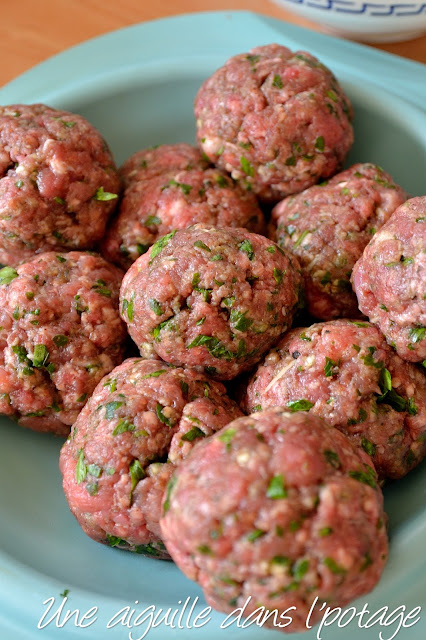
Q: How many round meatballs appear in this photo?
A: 10